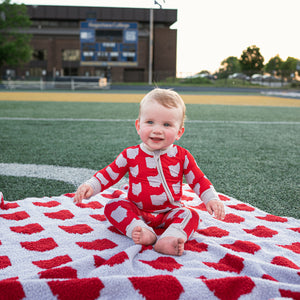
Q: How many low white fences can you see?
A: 1